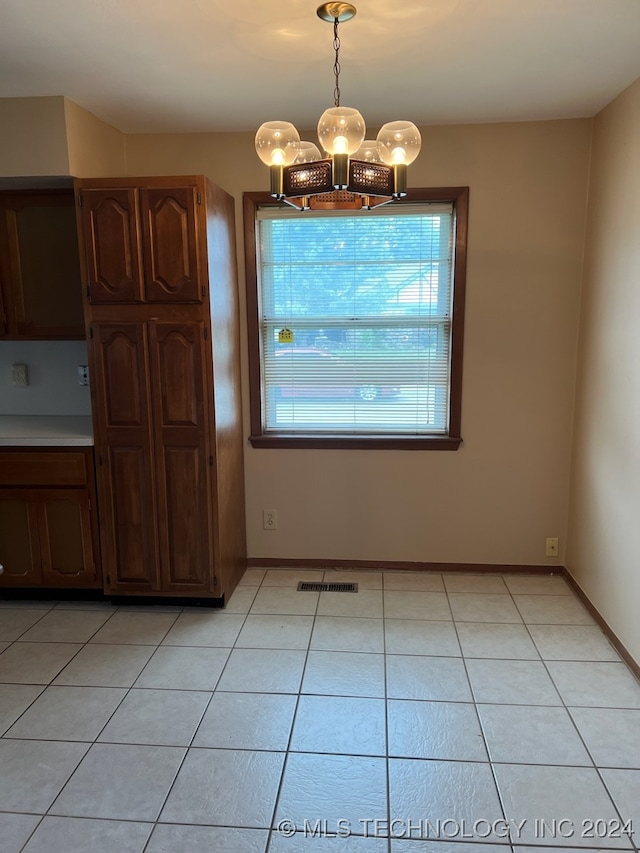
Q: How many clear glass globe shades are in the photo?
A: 5